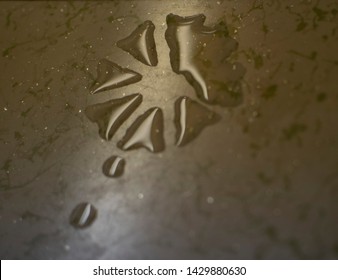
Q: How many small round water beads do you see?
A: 2